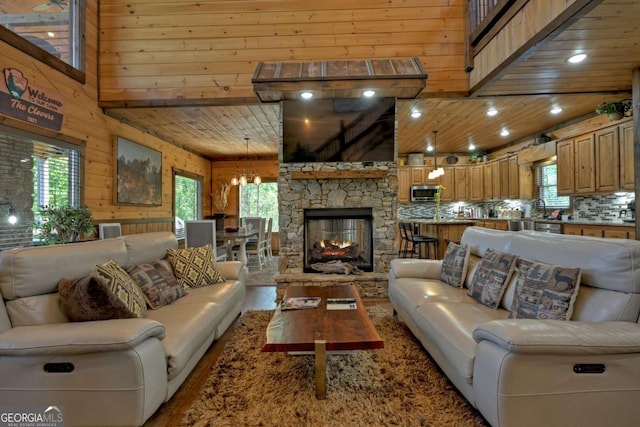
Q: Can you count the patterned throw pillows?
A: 6